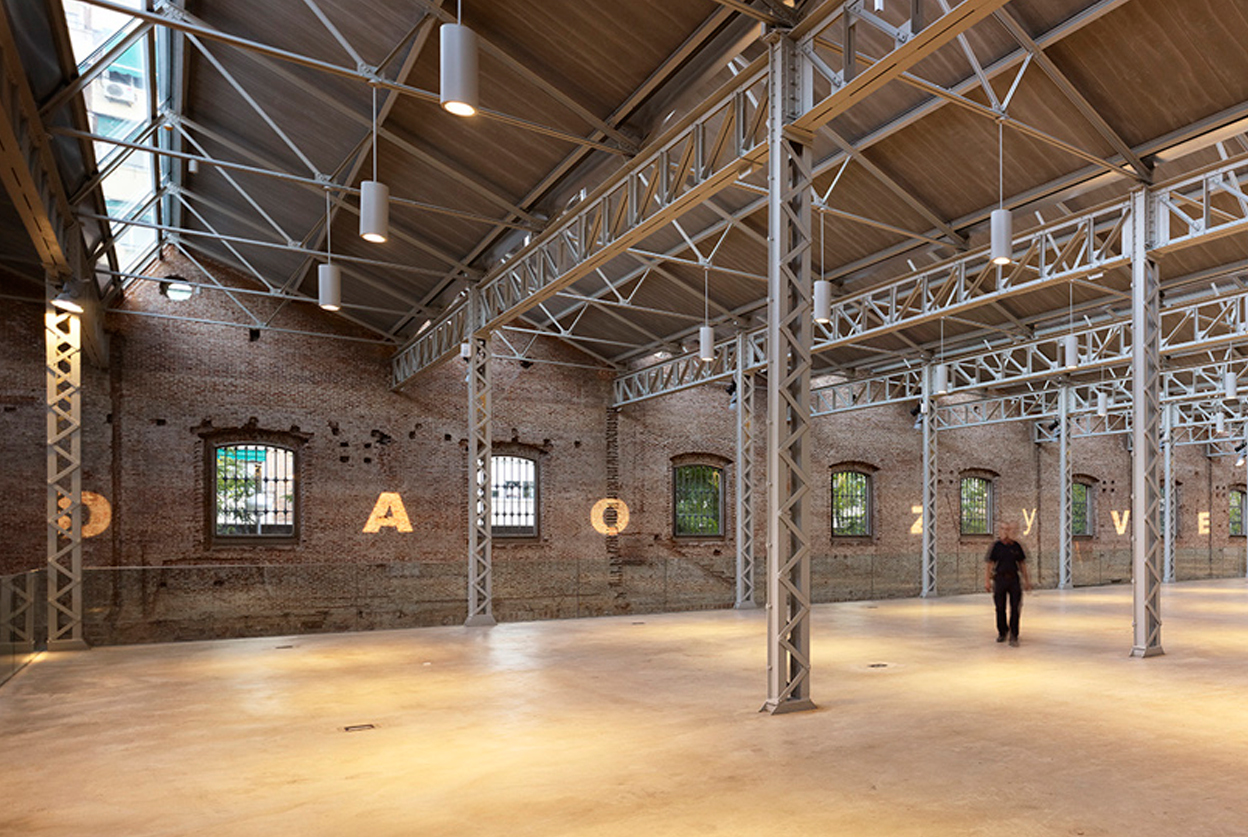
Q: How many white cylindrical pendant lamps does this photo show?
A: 11